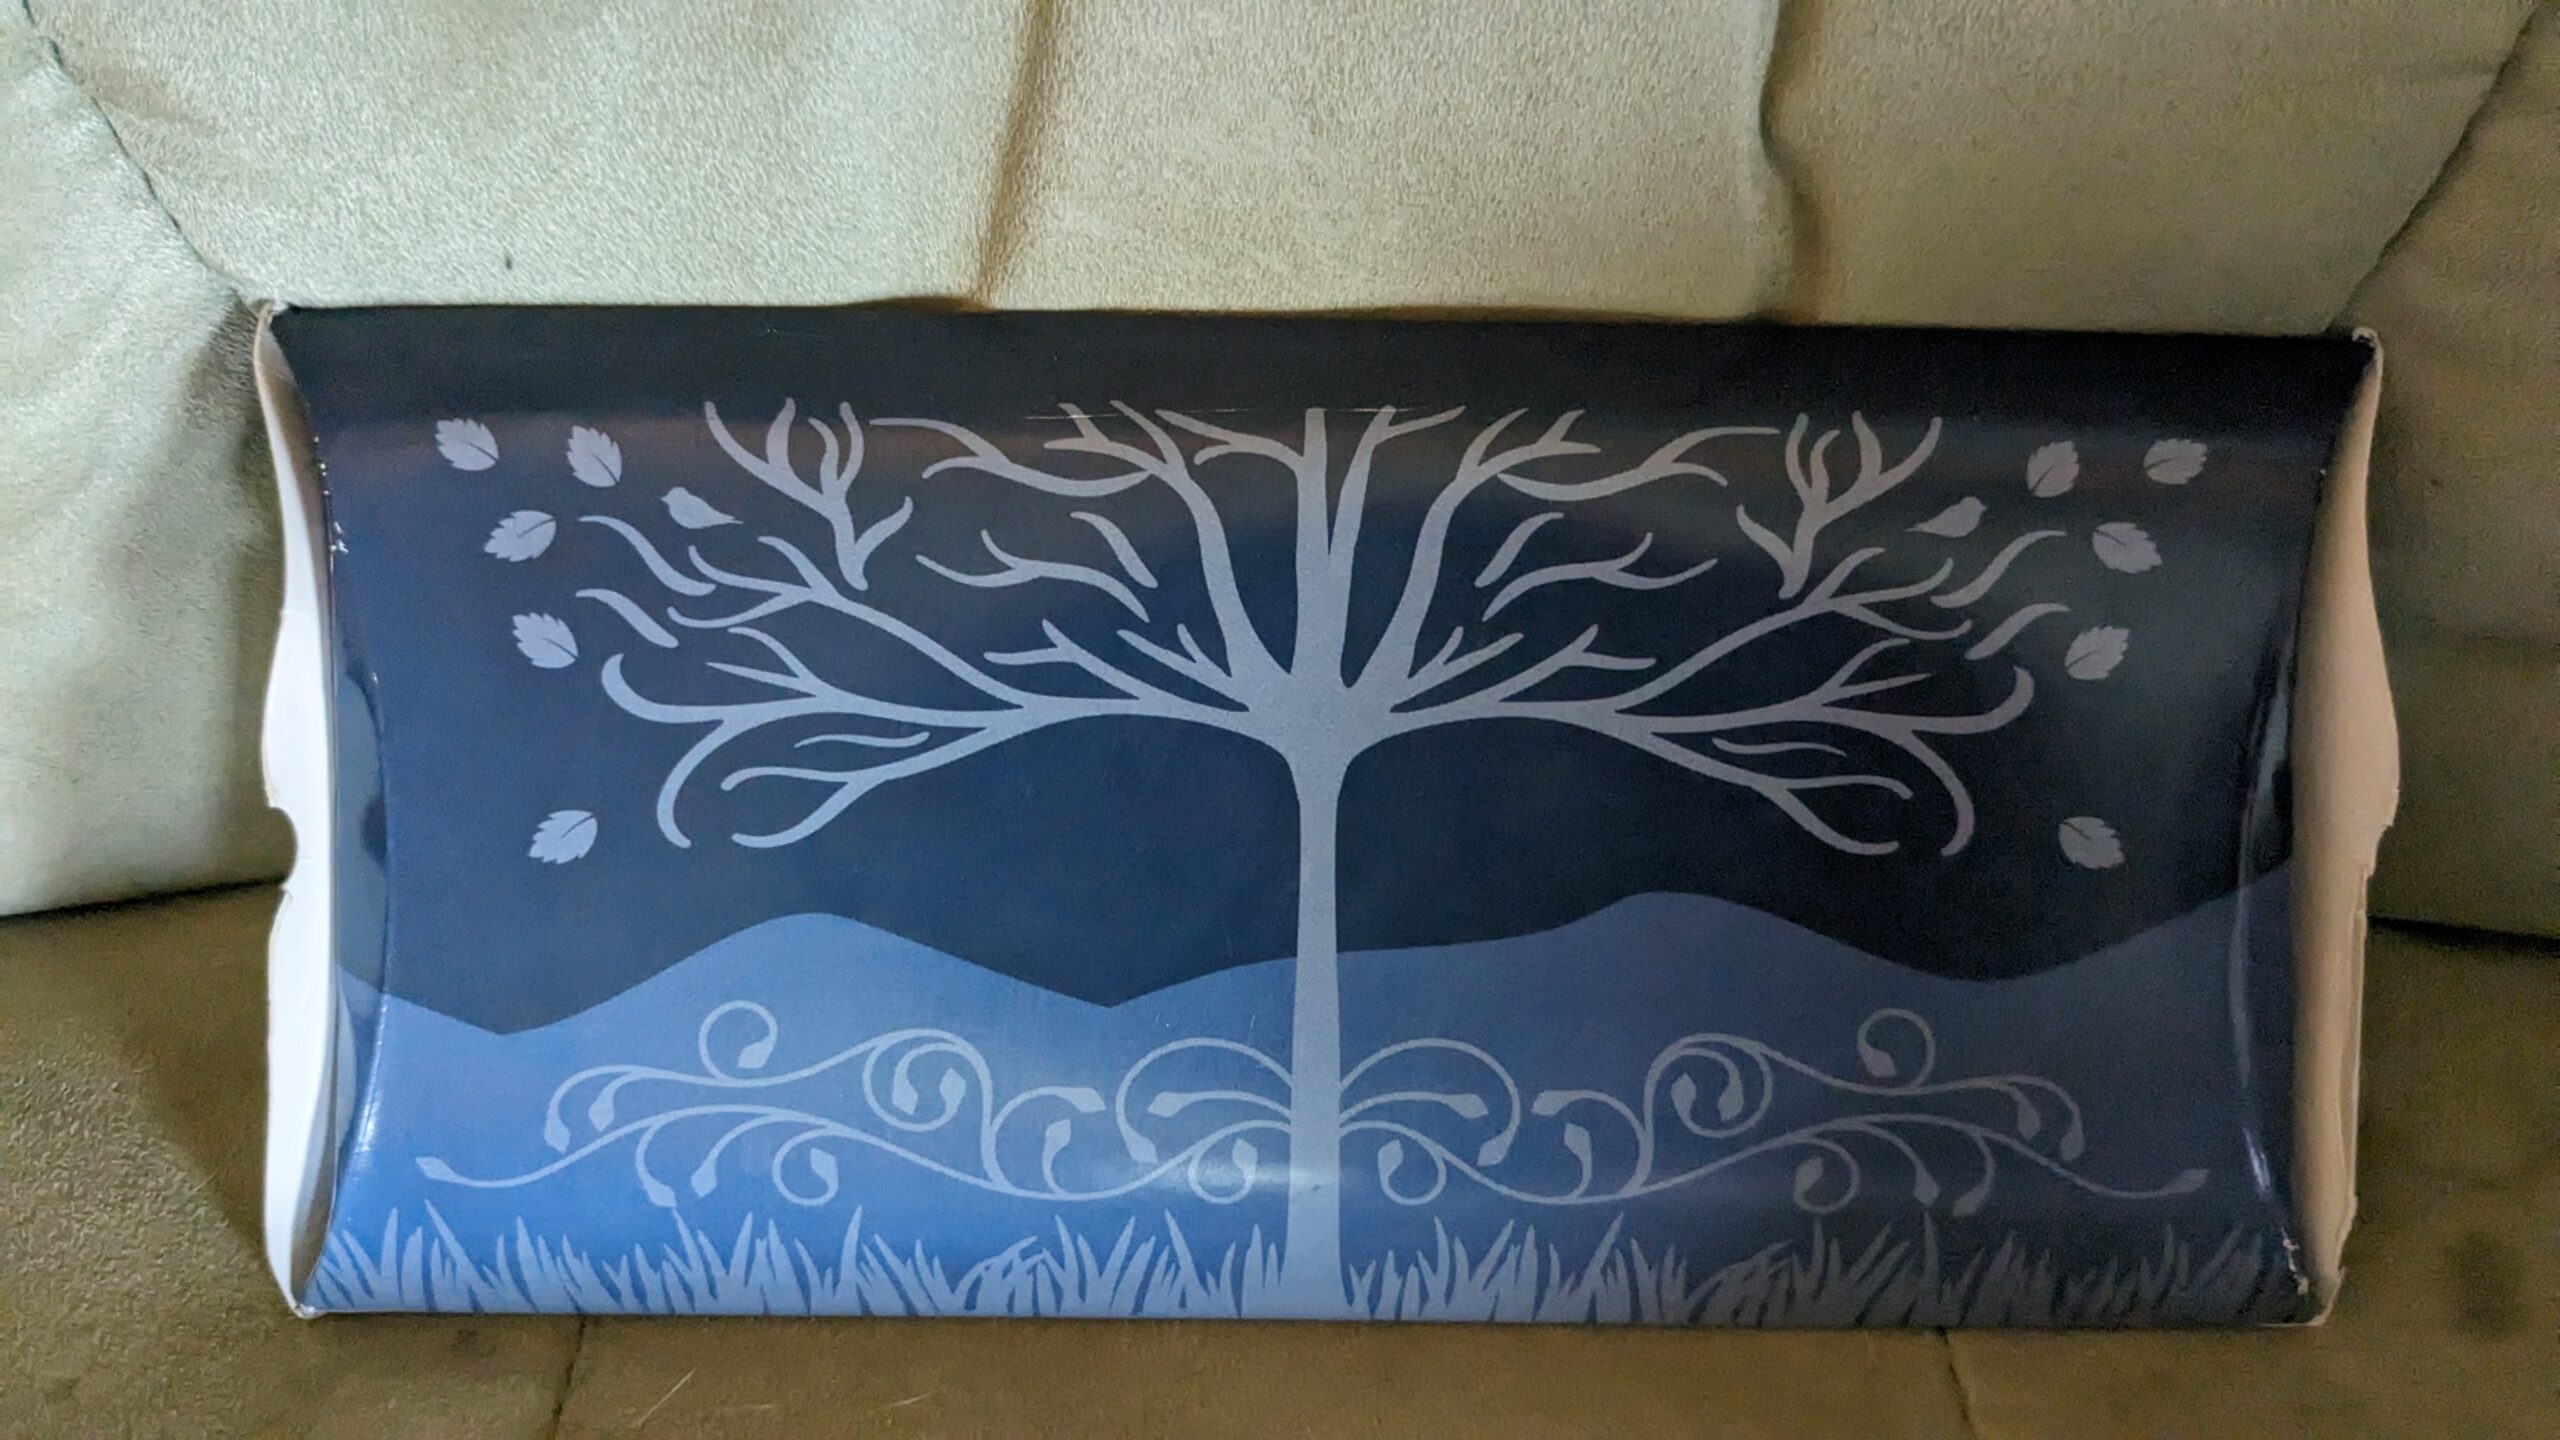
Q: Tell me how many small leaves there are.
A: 10